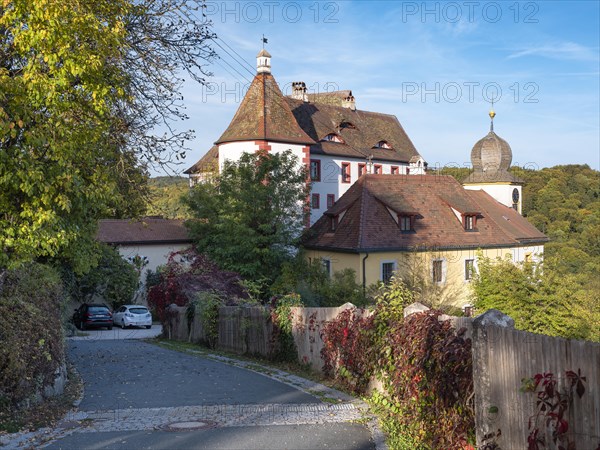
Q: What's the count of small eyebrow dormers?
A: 3